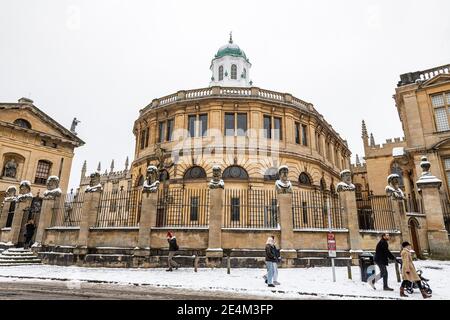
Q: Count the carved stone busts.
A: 9